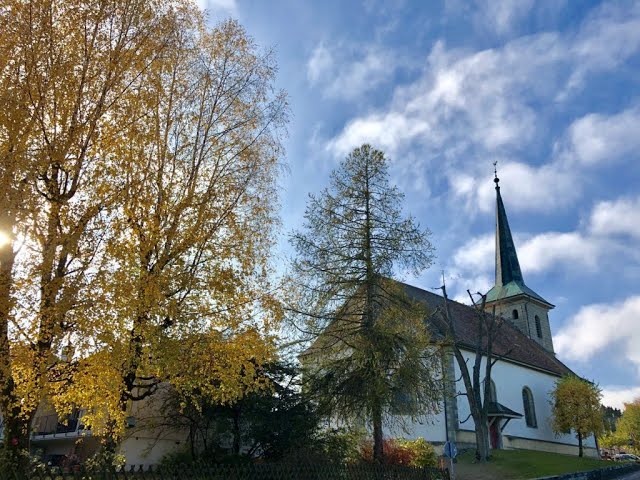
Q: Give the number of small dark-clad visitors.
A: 0